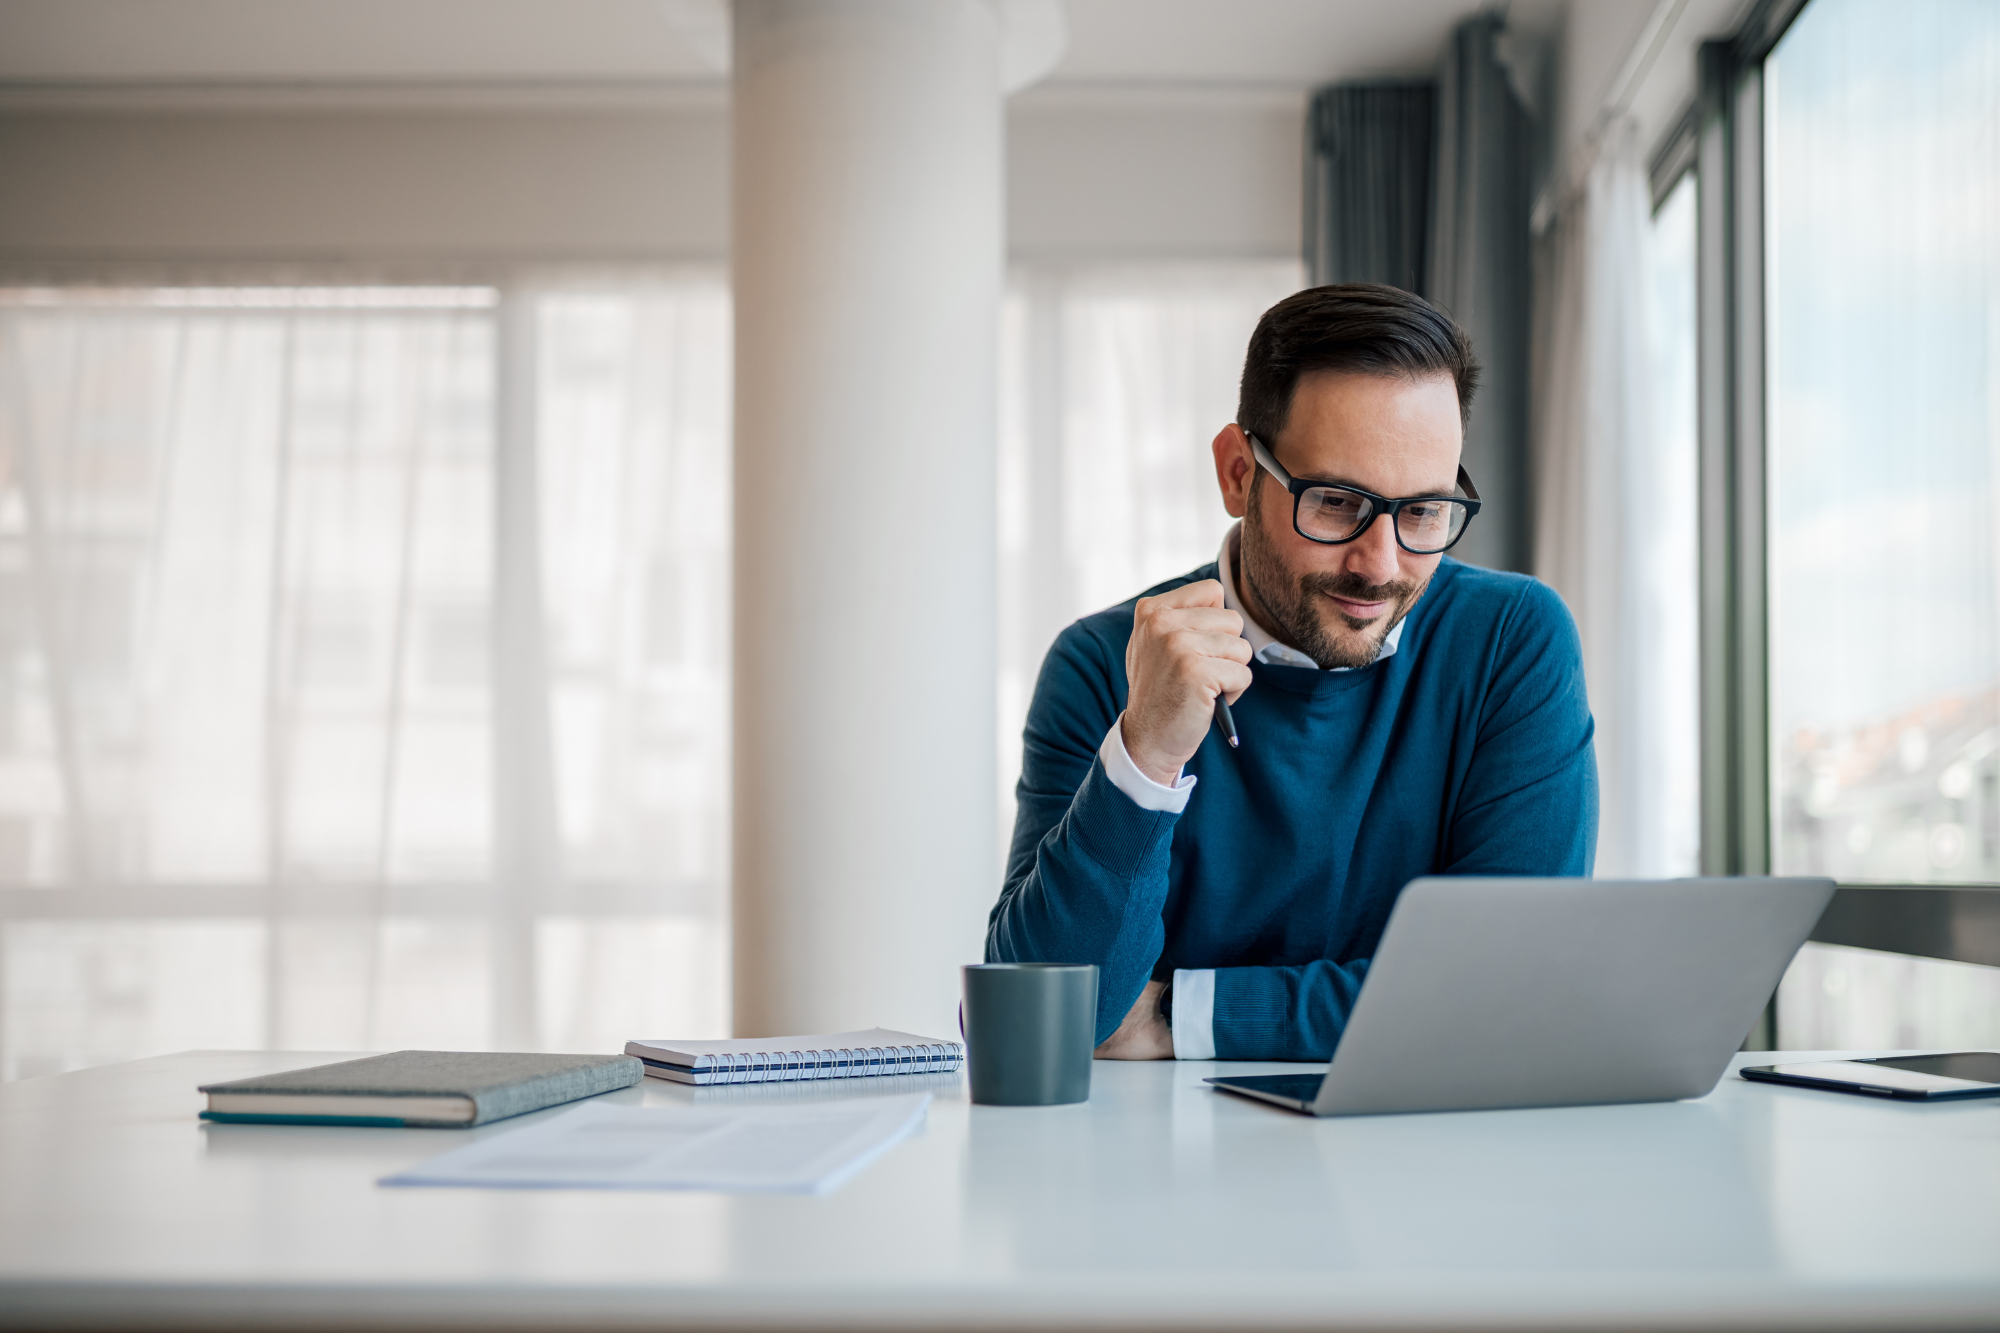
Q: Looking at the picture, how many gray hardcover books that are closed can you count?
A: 1